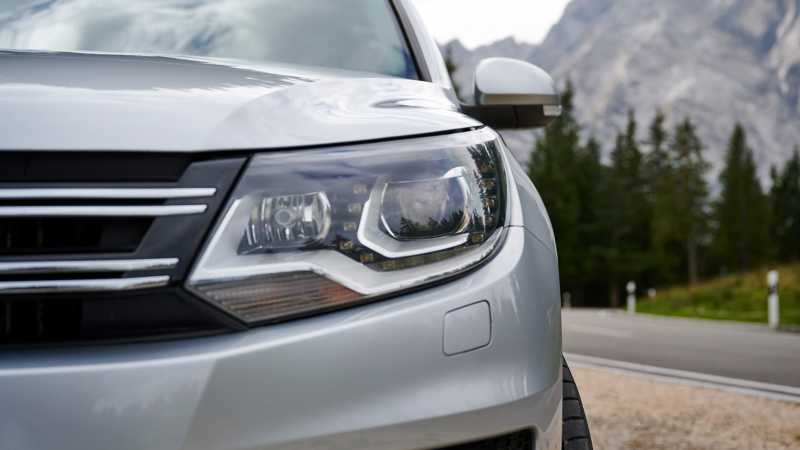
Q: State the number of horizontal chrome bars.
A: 4